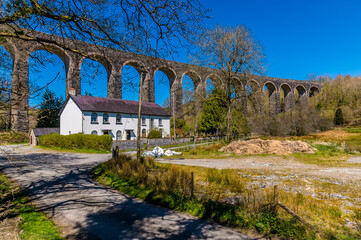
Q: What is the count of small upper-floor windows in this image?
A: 6